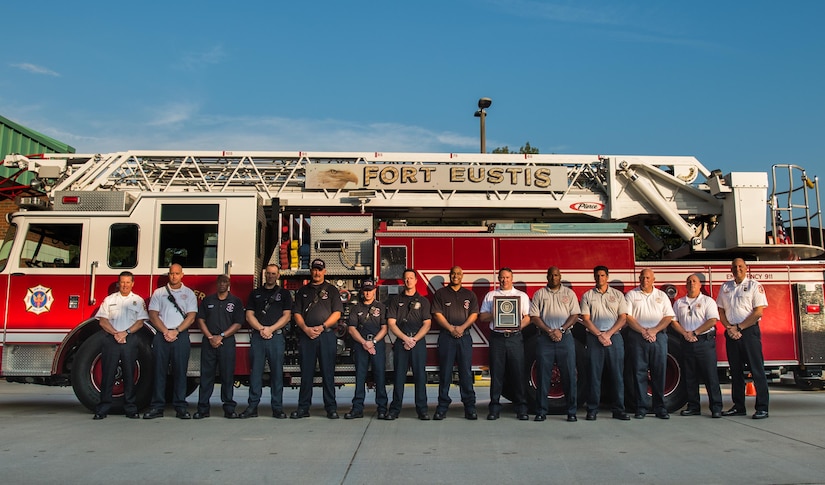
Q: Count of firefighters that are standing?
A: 14